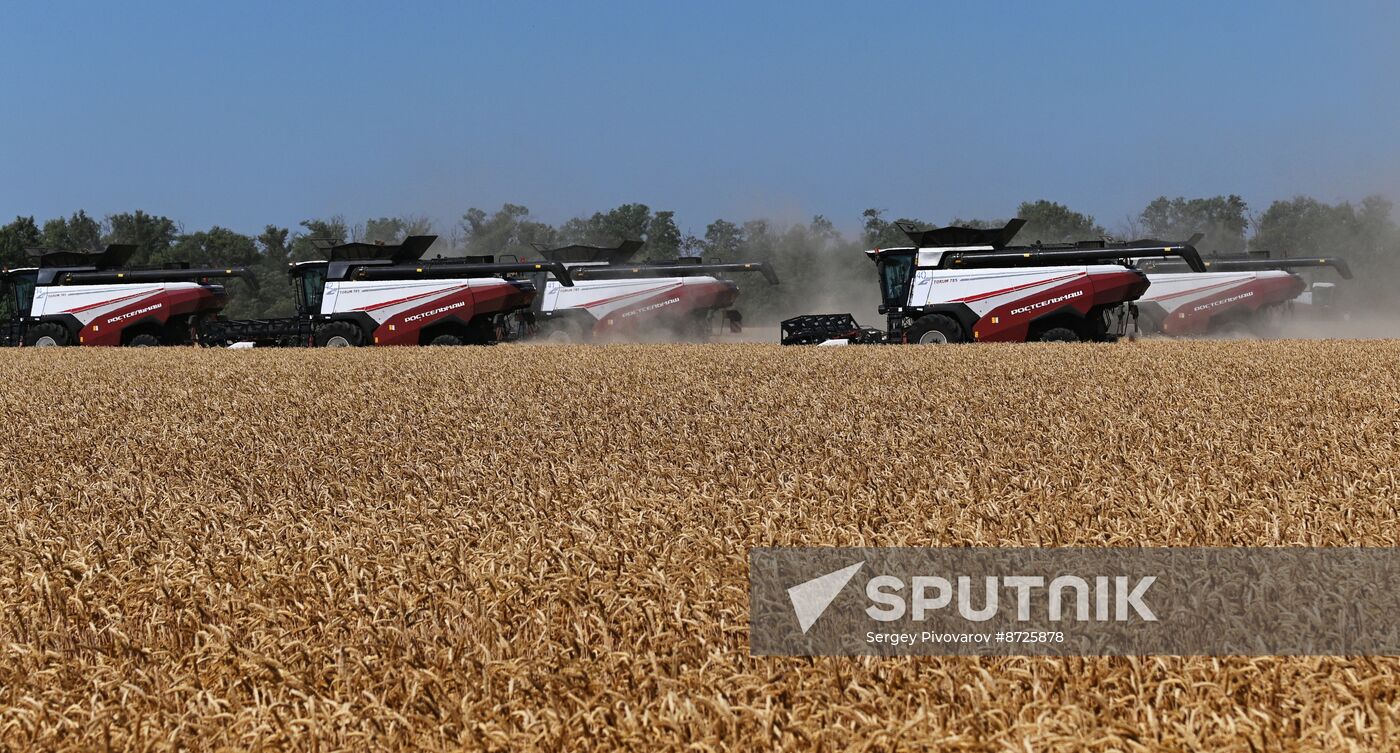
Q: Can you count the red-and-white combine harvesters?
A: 5